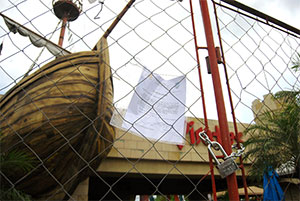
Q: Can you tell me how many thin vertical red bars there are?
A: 2